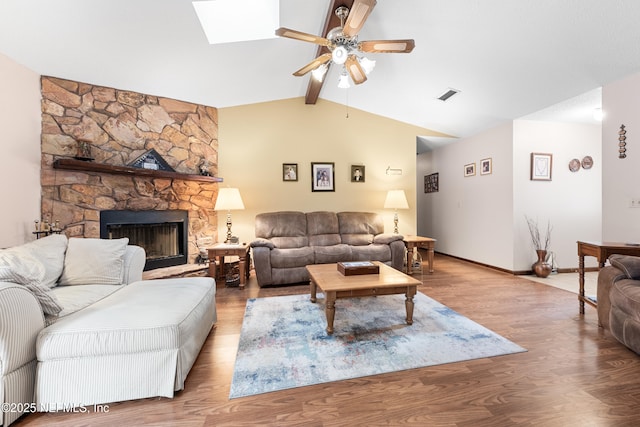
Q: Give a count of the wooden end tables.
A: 2